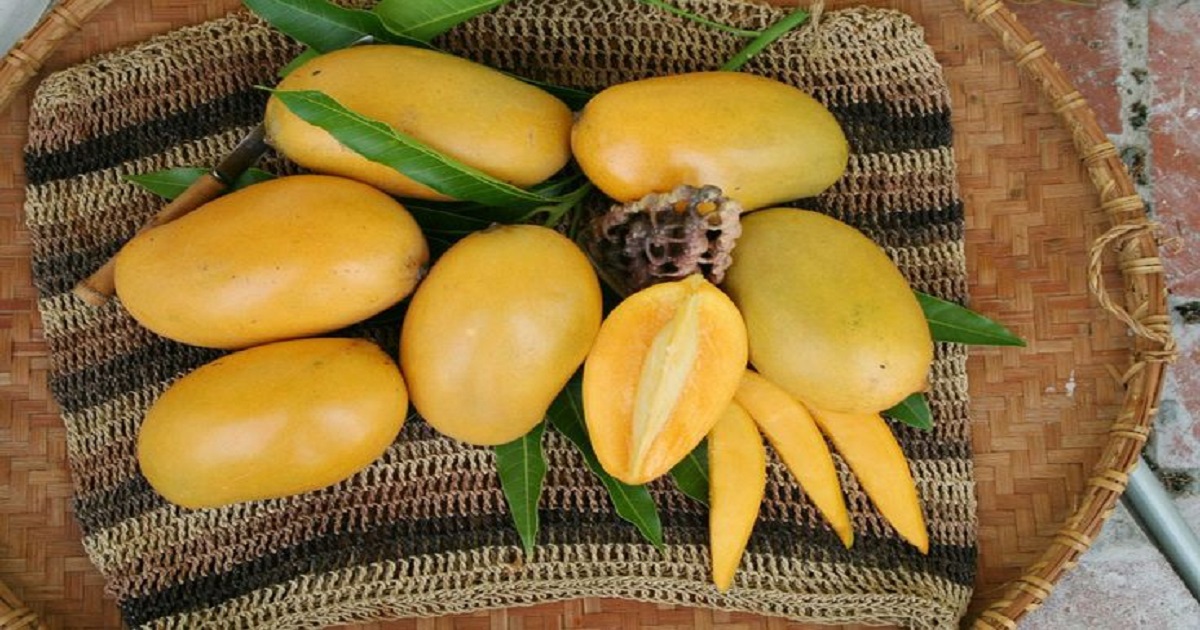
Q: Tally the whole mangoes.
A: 6